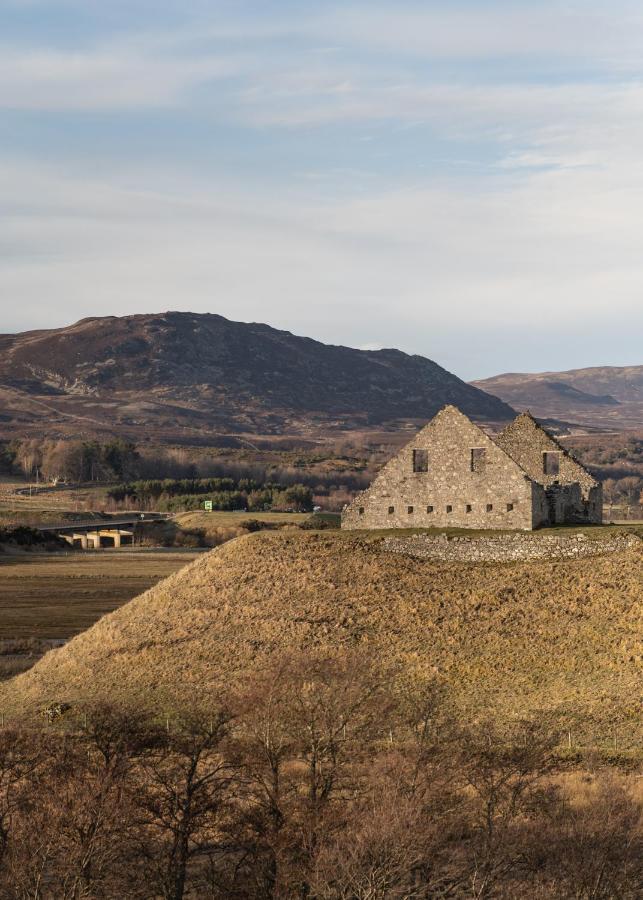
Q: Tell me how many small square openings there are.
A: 8